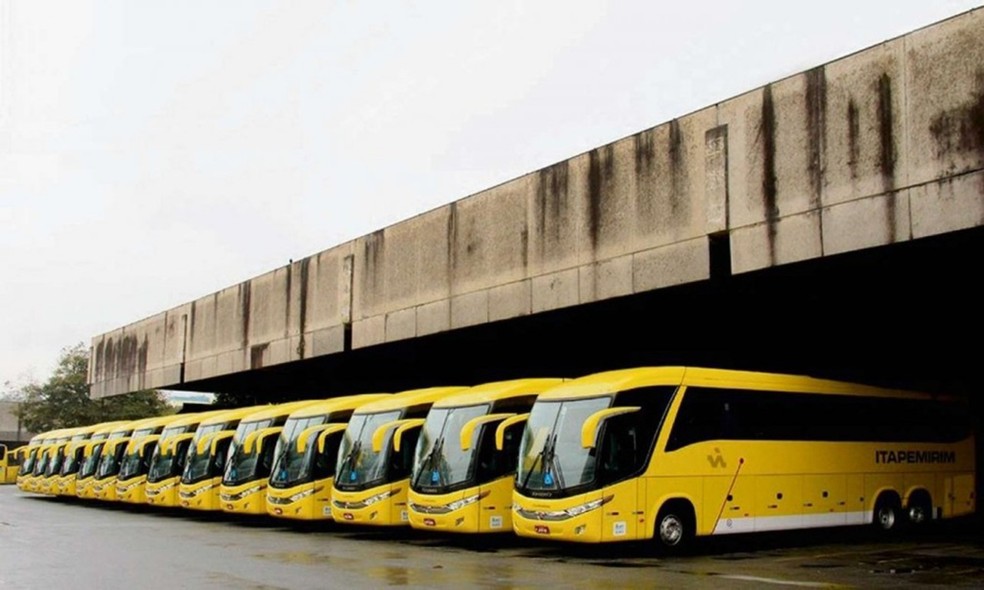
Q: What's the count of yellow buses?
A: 15